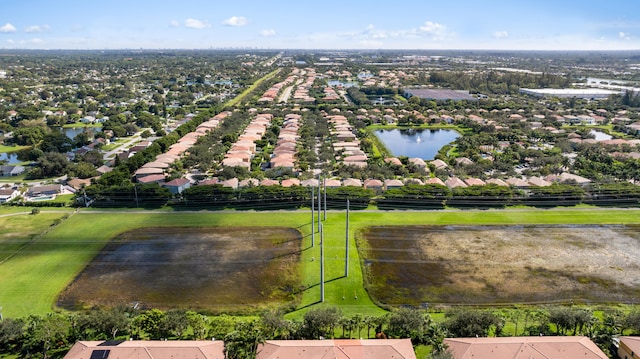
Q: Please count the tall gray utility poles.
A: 5